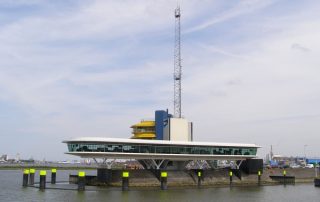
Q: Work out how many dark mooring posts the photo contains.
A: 11